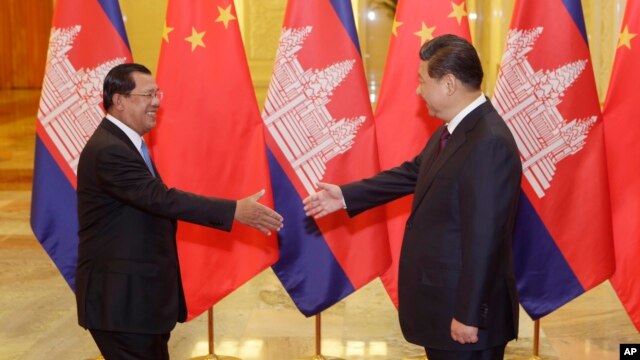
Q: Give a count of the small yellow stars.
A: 7